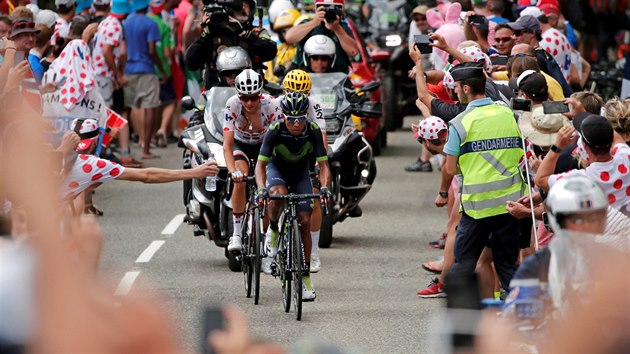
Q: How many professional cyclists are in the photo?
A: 3